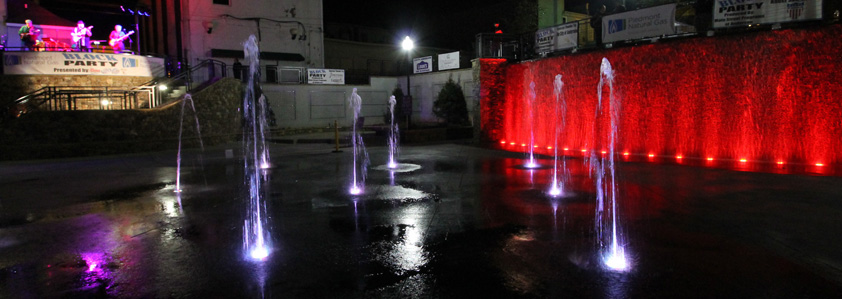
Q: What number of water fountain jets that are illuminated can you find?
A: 8